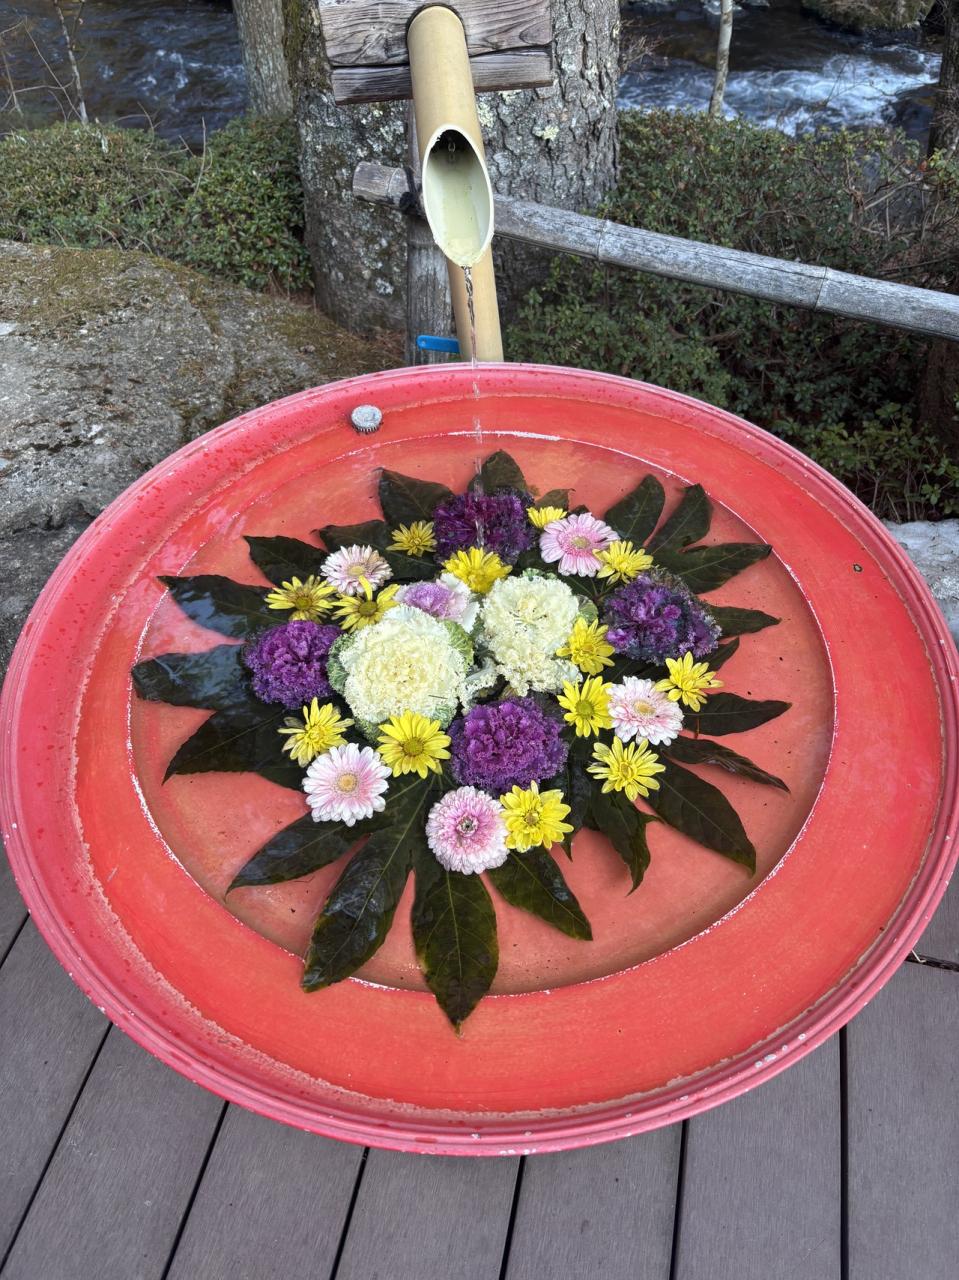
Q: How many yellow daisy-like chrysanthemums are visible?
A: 13